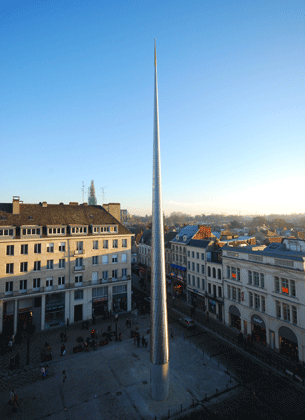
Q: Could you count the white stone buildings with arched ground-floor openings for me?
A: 1